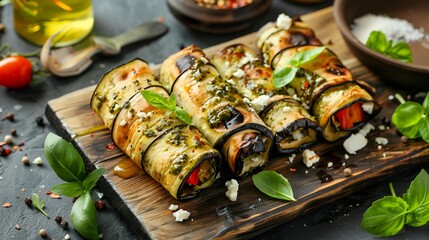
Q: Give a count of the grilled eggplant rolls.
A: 4